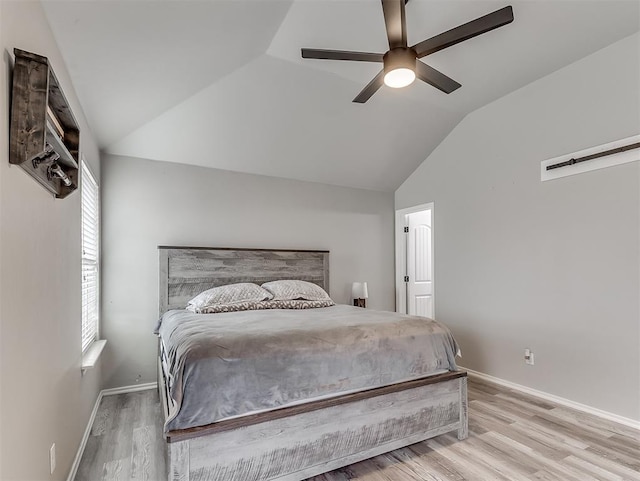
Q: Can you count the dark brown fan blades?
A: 5